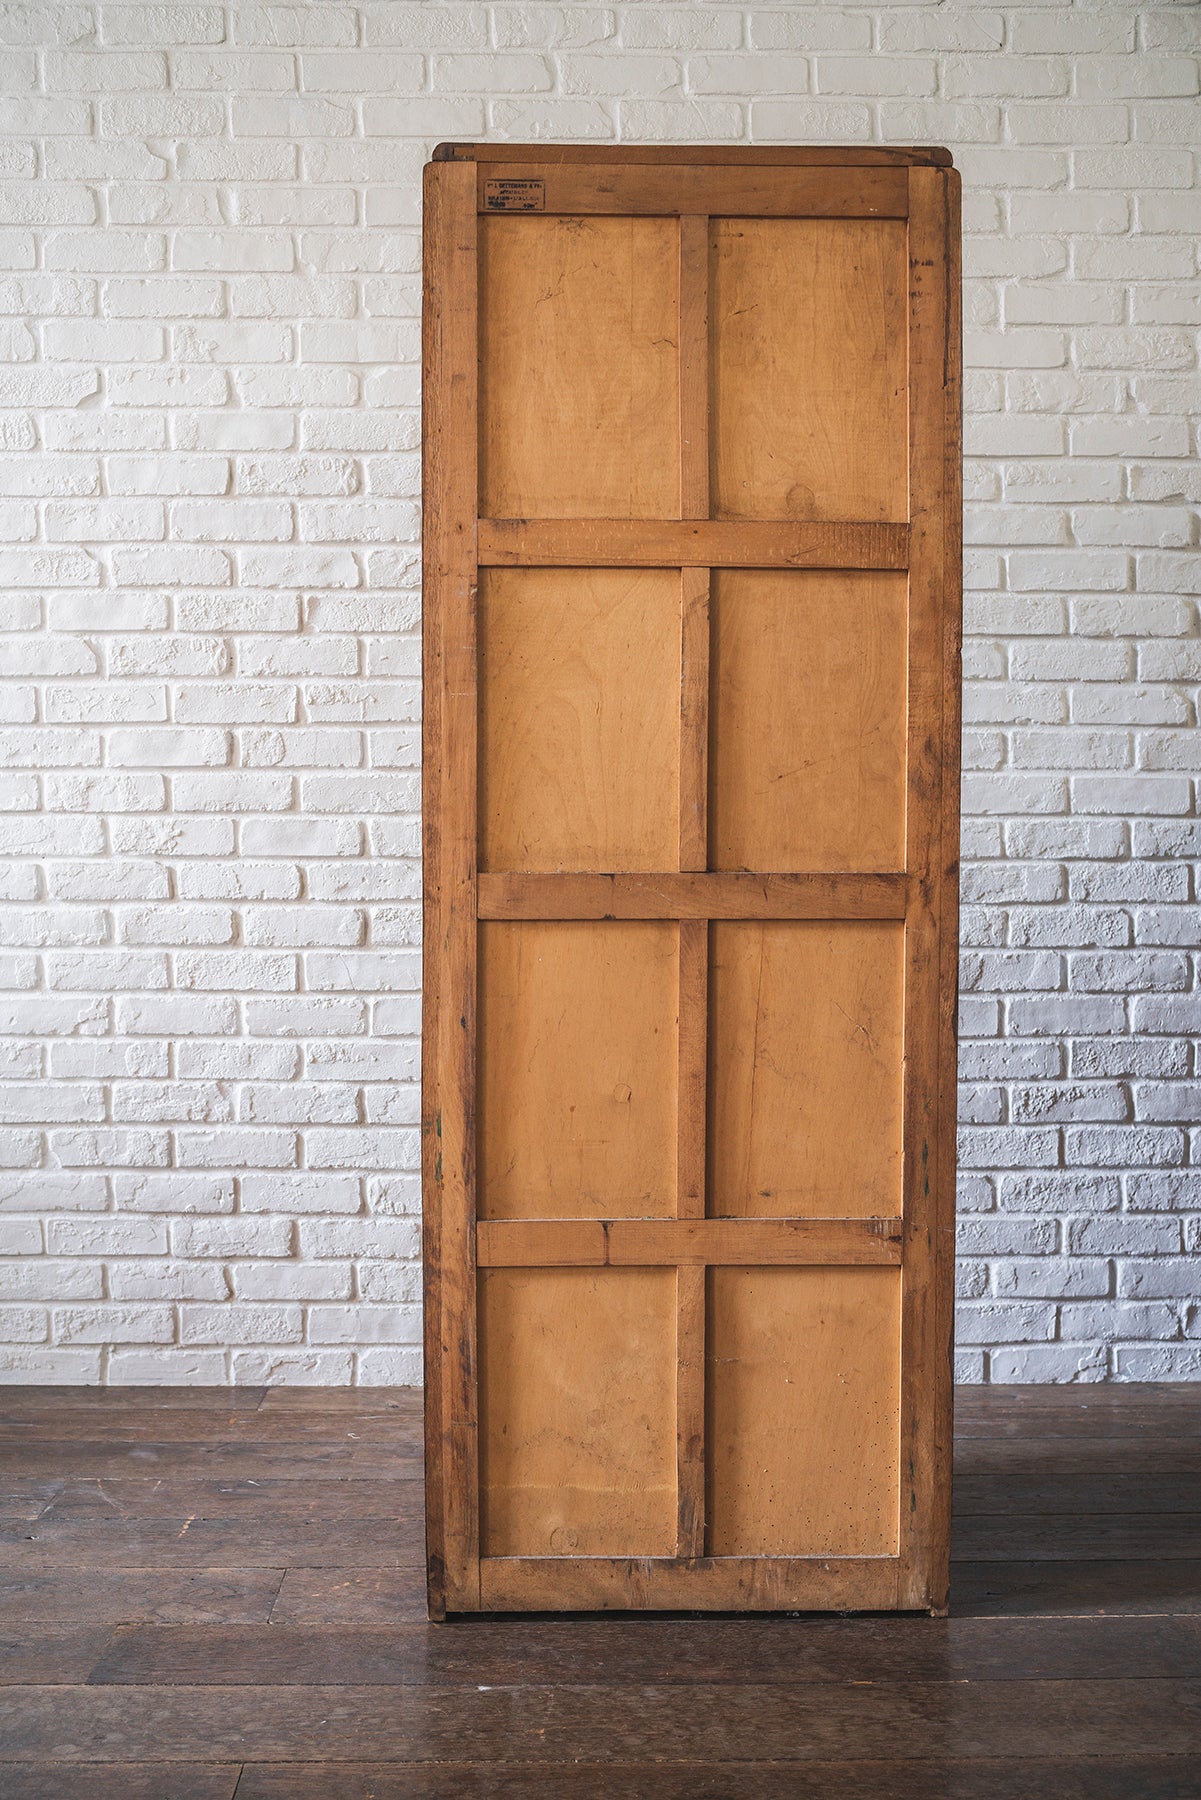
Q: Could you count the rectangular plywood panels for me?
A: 8